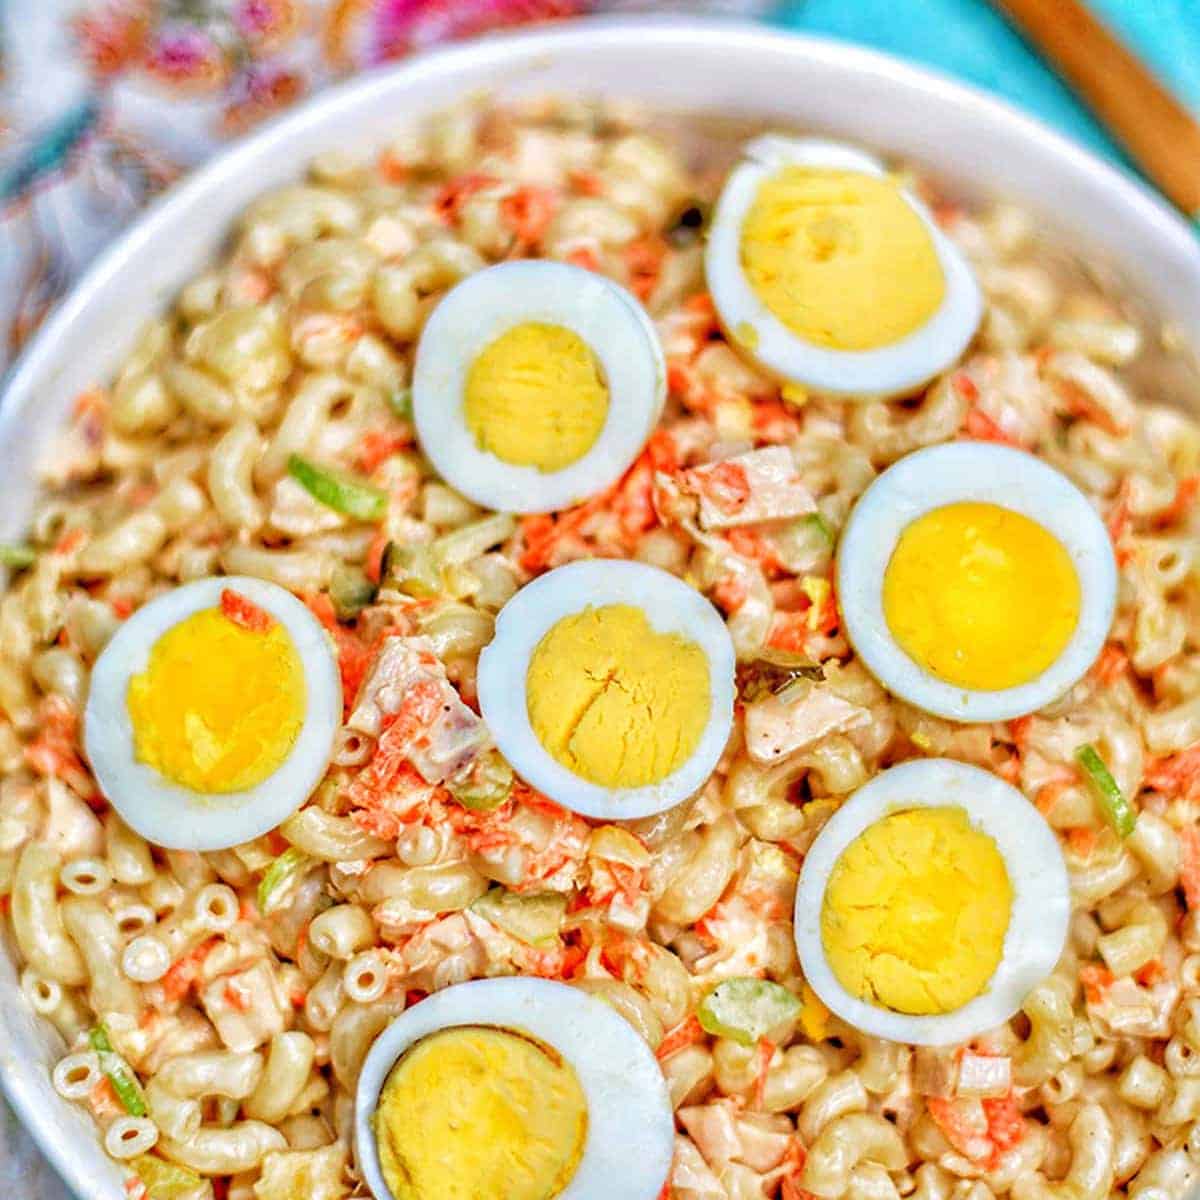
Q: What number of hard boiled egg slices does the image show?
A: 7